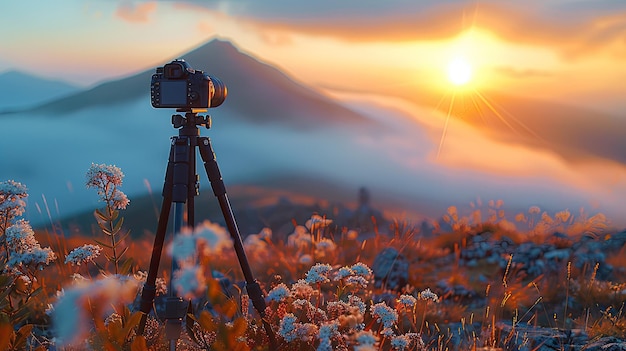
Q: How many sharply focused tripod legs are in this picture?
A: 3